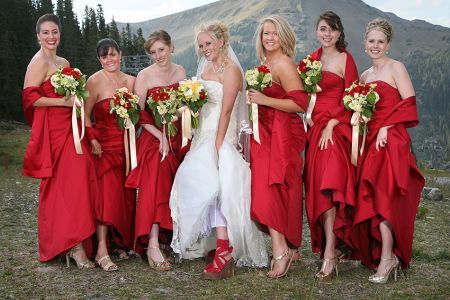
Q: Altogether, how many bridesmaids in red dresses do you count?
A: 6